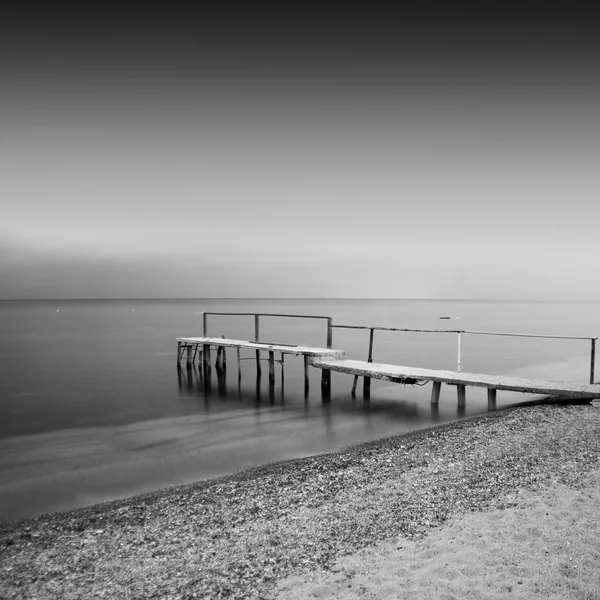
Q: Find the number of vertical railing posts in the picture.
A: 6